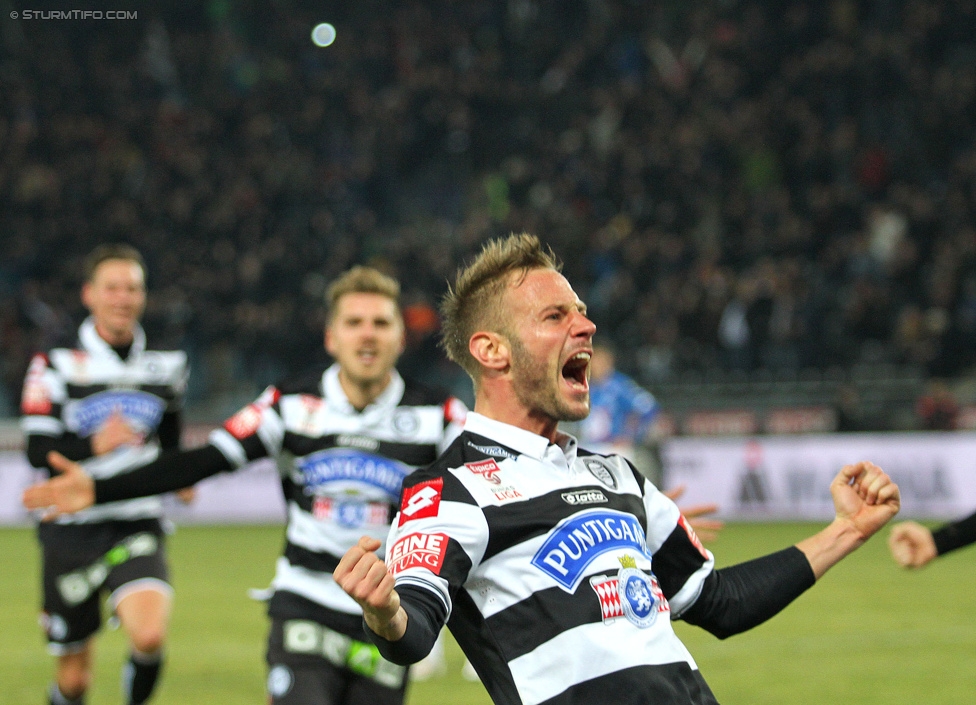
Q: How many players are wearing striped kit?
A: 3